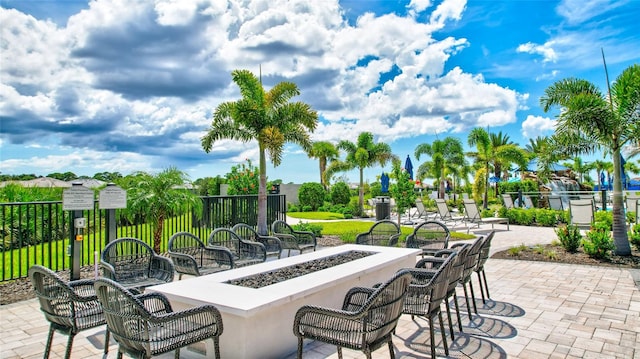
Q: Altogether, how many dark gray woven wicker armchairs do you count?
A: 14